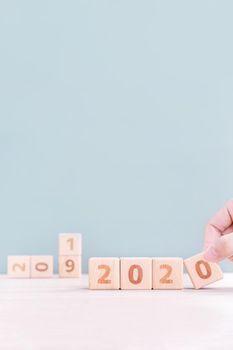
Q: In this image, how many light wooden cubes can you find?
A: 8